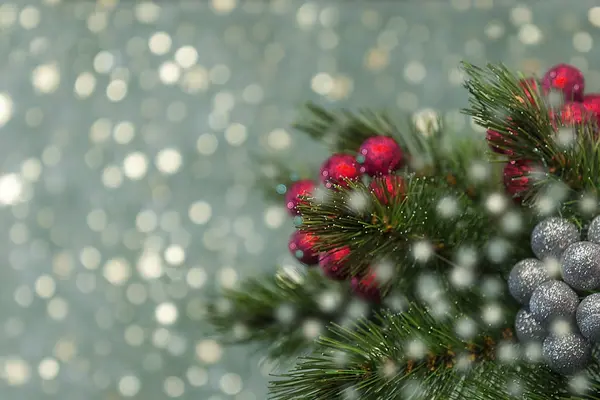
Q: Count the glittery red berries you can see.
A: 13